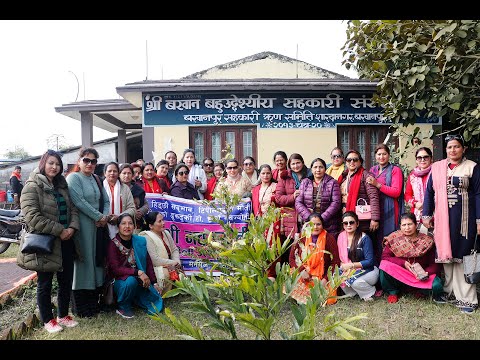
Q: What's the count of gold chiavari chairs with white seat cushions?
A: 0